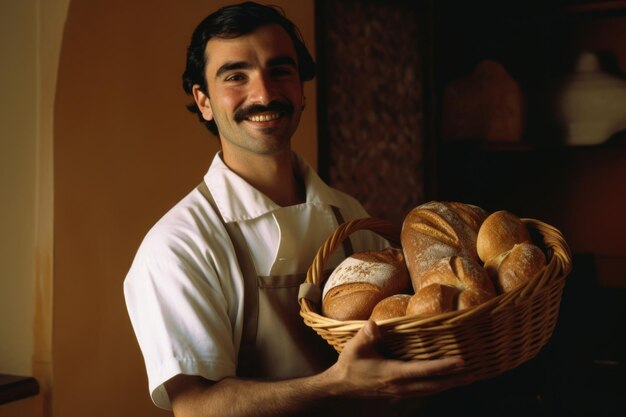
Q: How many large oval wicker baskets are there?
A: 1